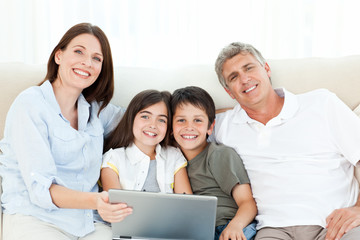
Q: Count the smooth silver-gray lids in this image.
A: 1